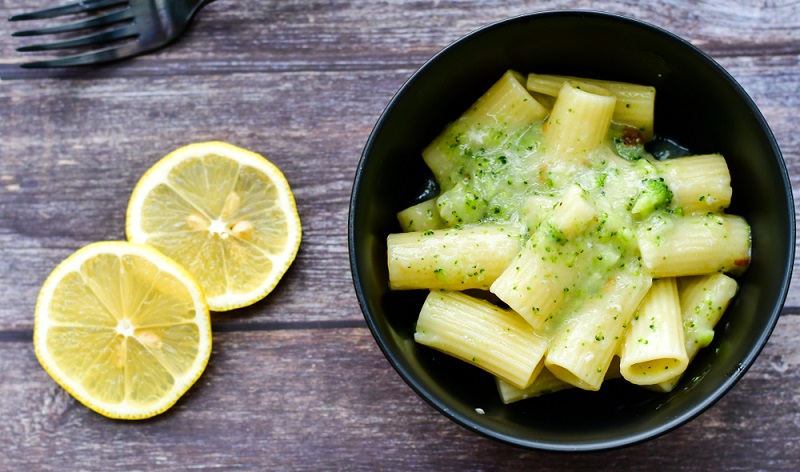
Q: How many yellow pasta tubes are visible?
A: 13